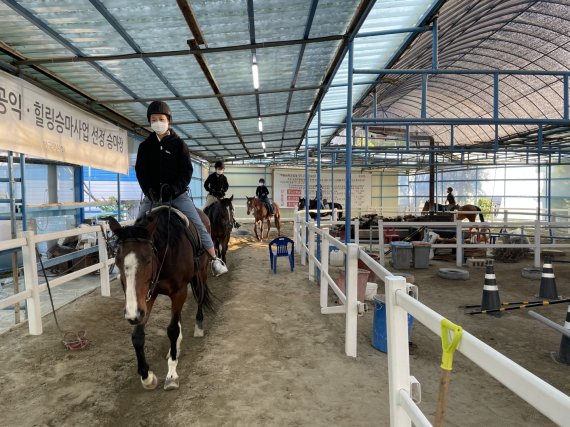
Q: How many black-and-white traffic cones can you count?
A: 3